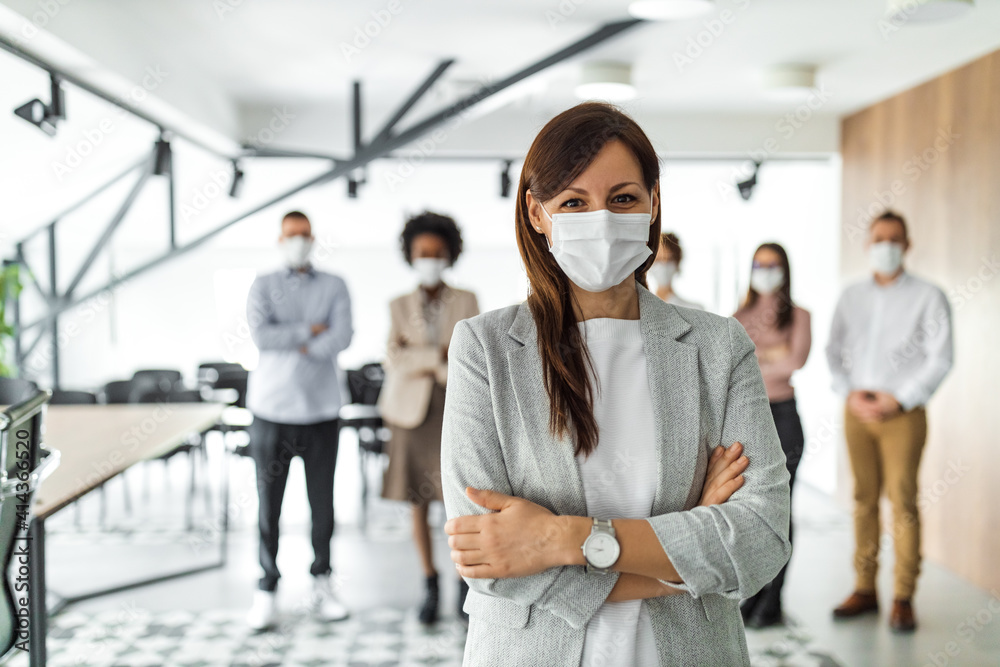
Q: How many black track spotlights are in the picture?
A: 6